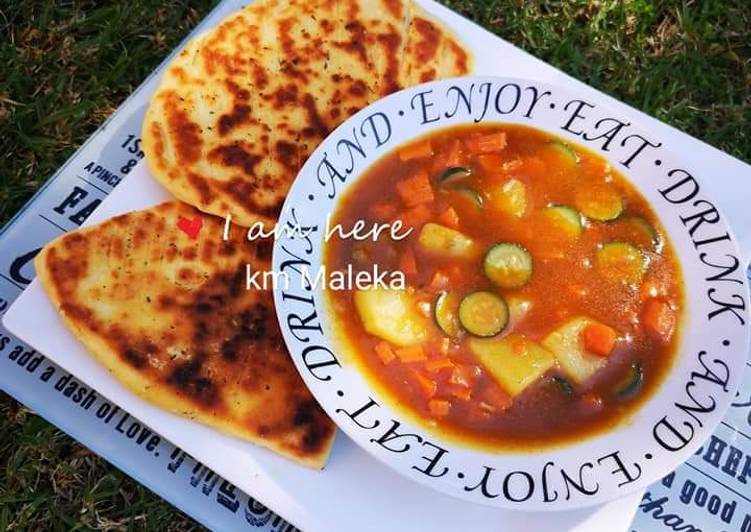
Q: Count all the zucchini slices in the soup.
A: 12